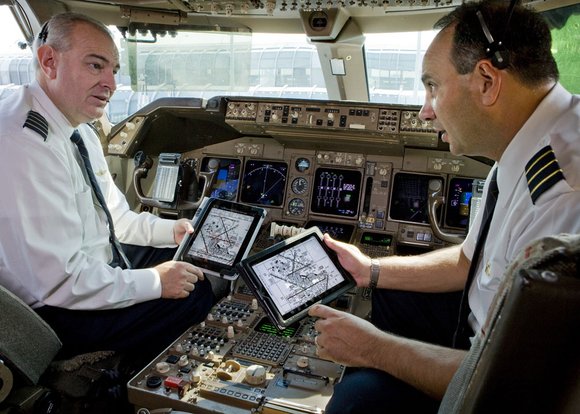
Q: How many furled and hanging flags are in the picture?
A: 0